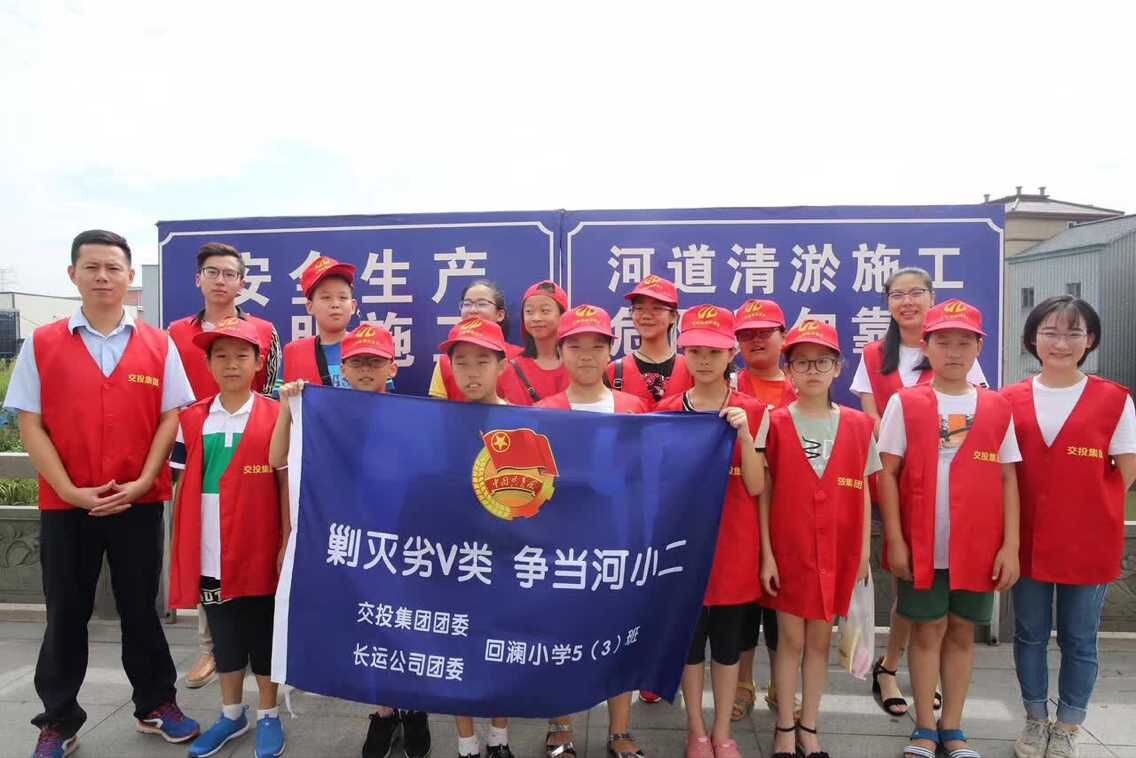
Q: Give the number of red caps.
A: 11